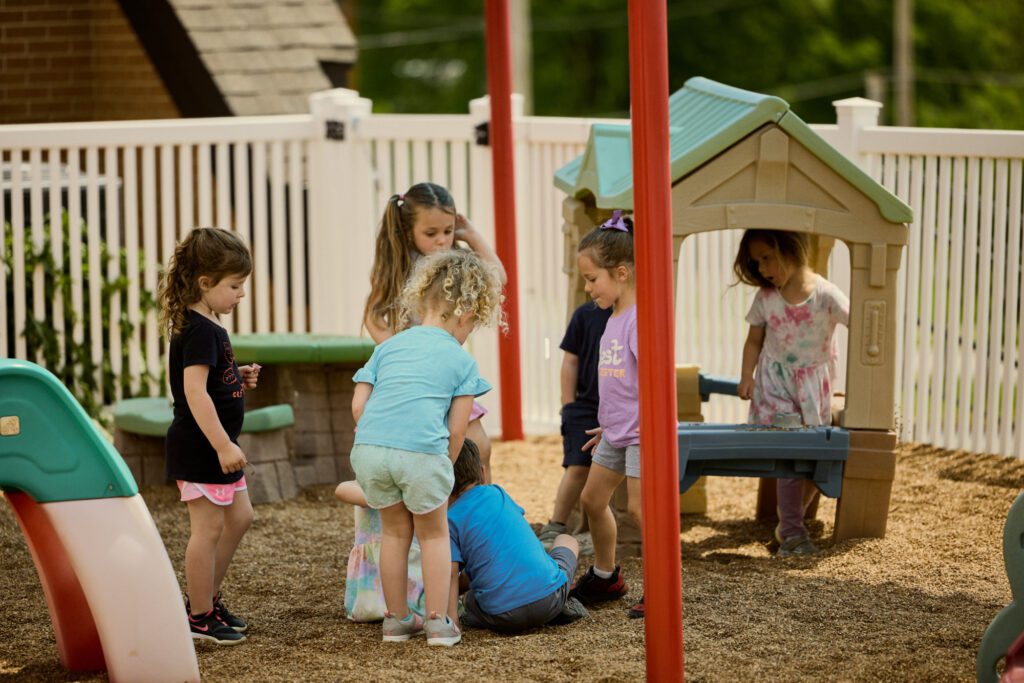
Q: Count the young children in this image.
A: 8